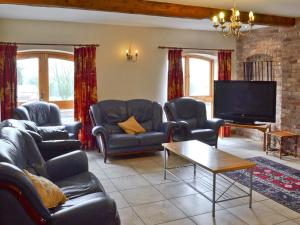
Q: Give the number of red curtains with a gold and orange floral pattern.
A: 4